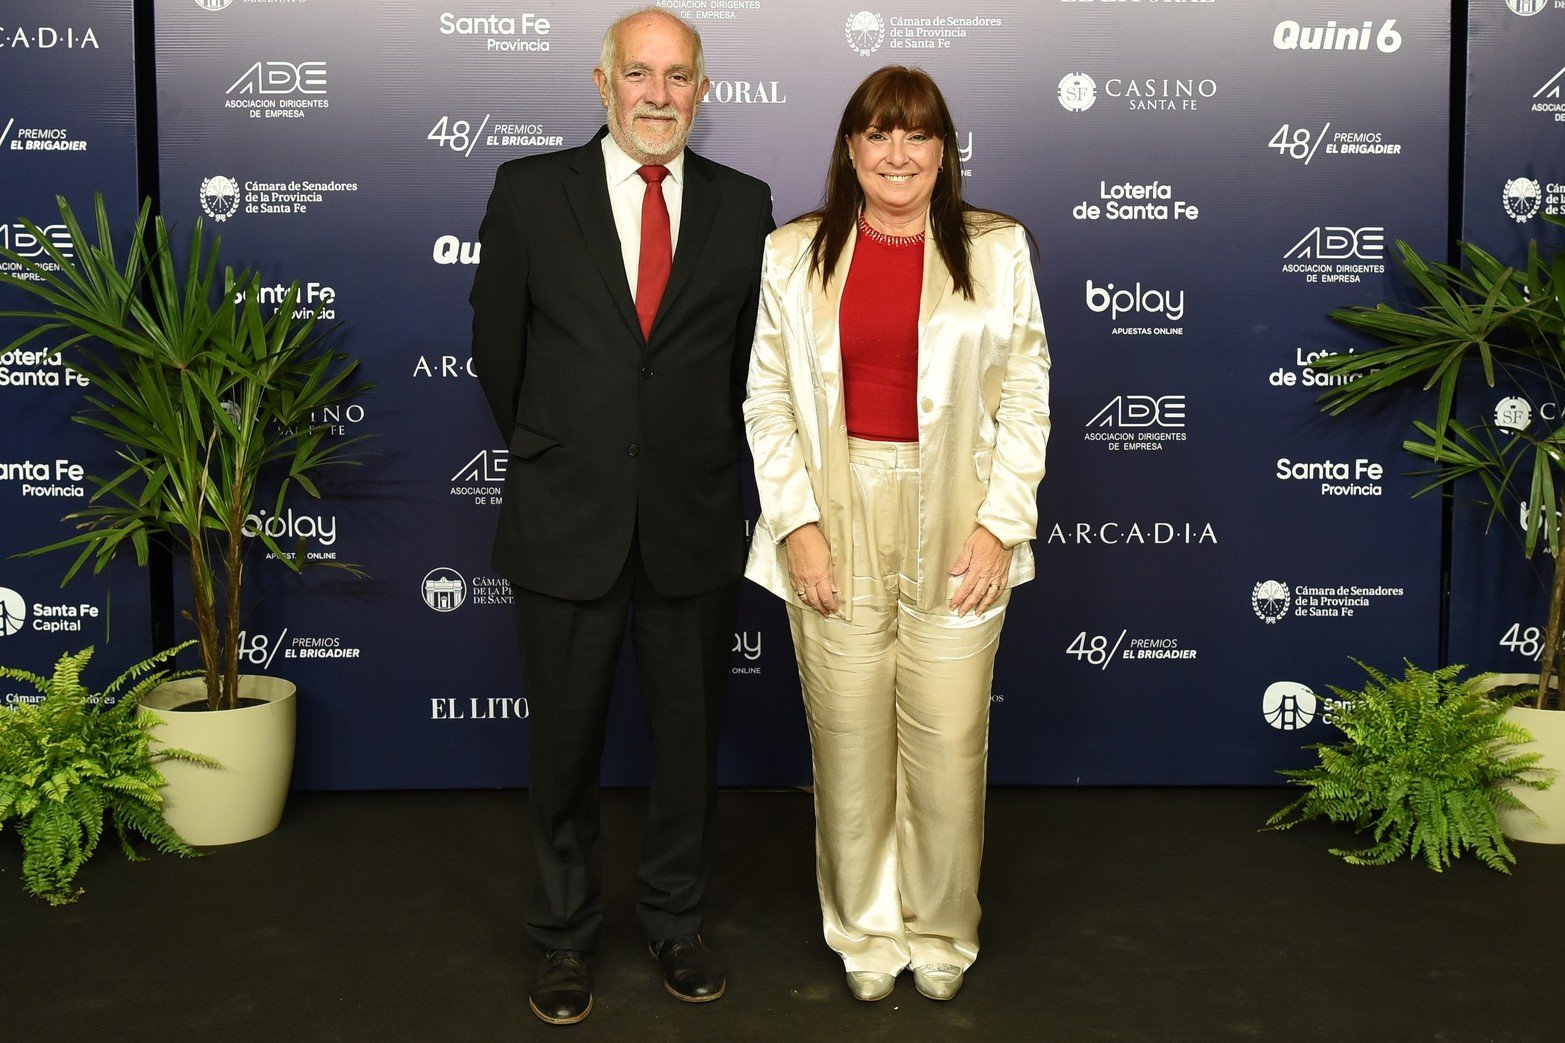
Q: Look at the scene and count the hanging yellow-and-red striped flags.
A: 0